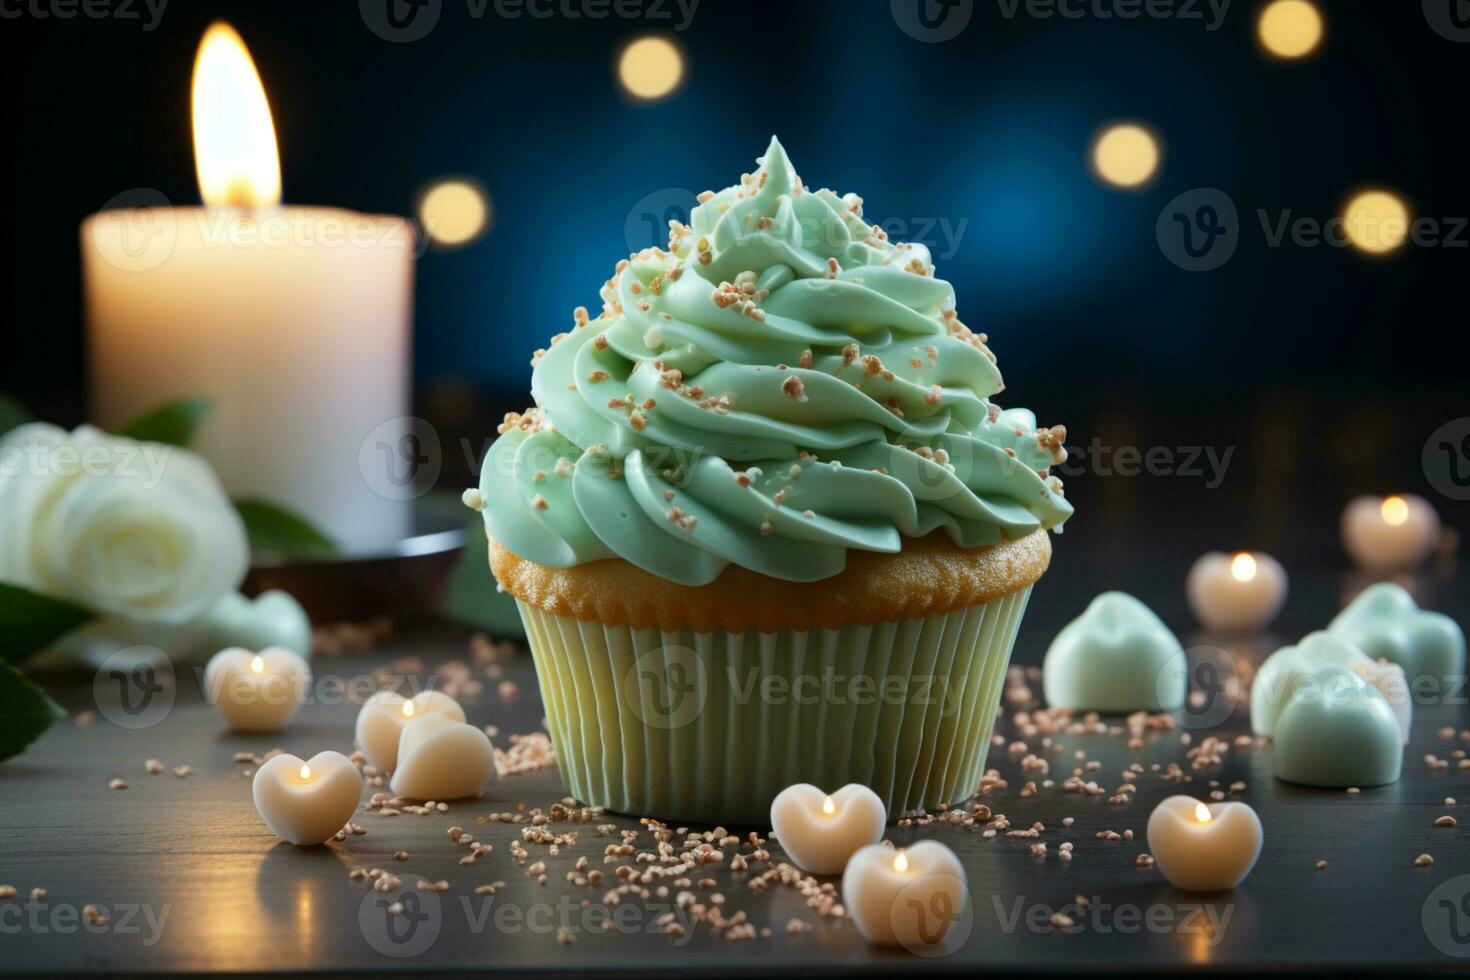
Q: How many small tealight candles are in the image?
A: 8